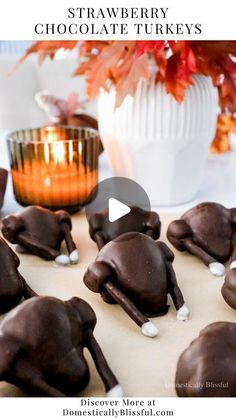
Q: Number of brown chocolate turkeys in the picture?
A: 8